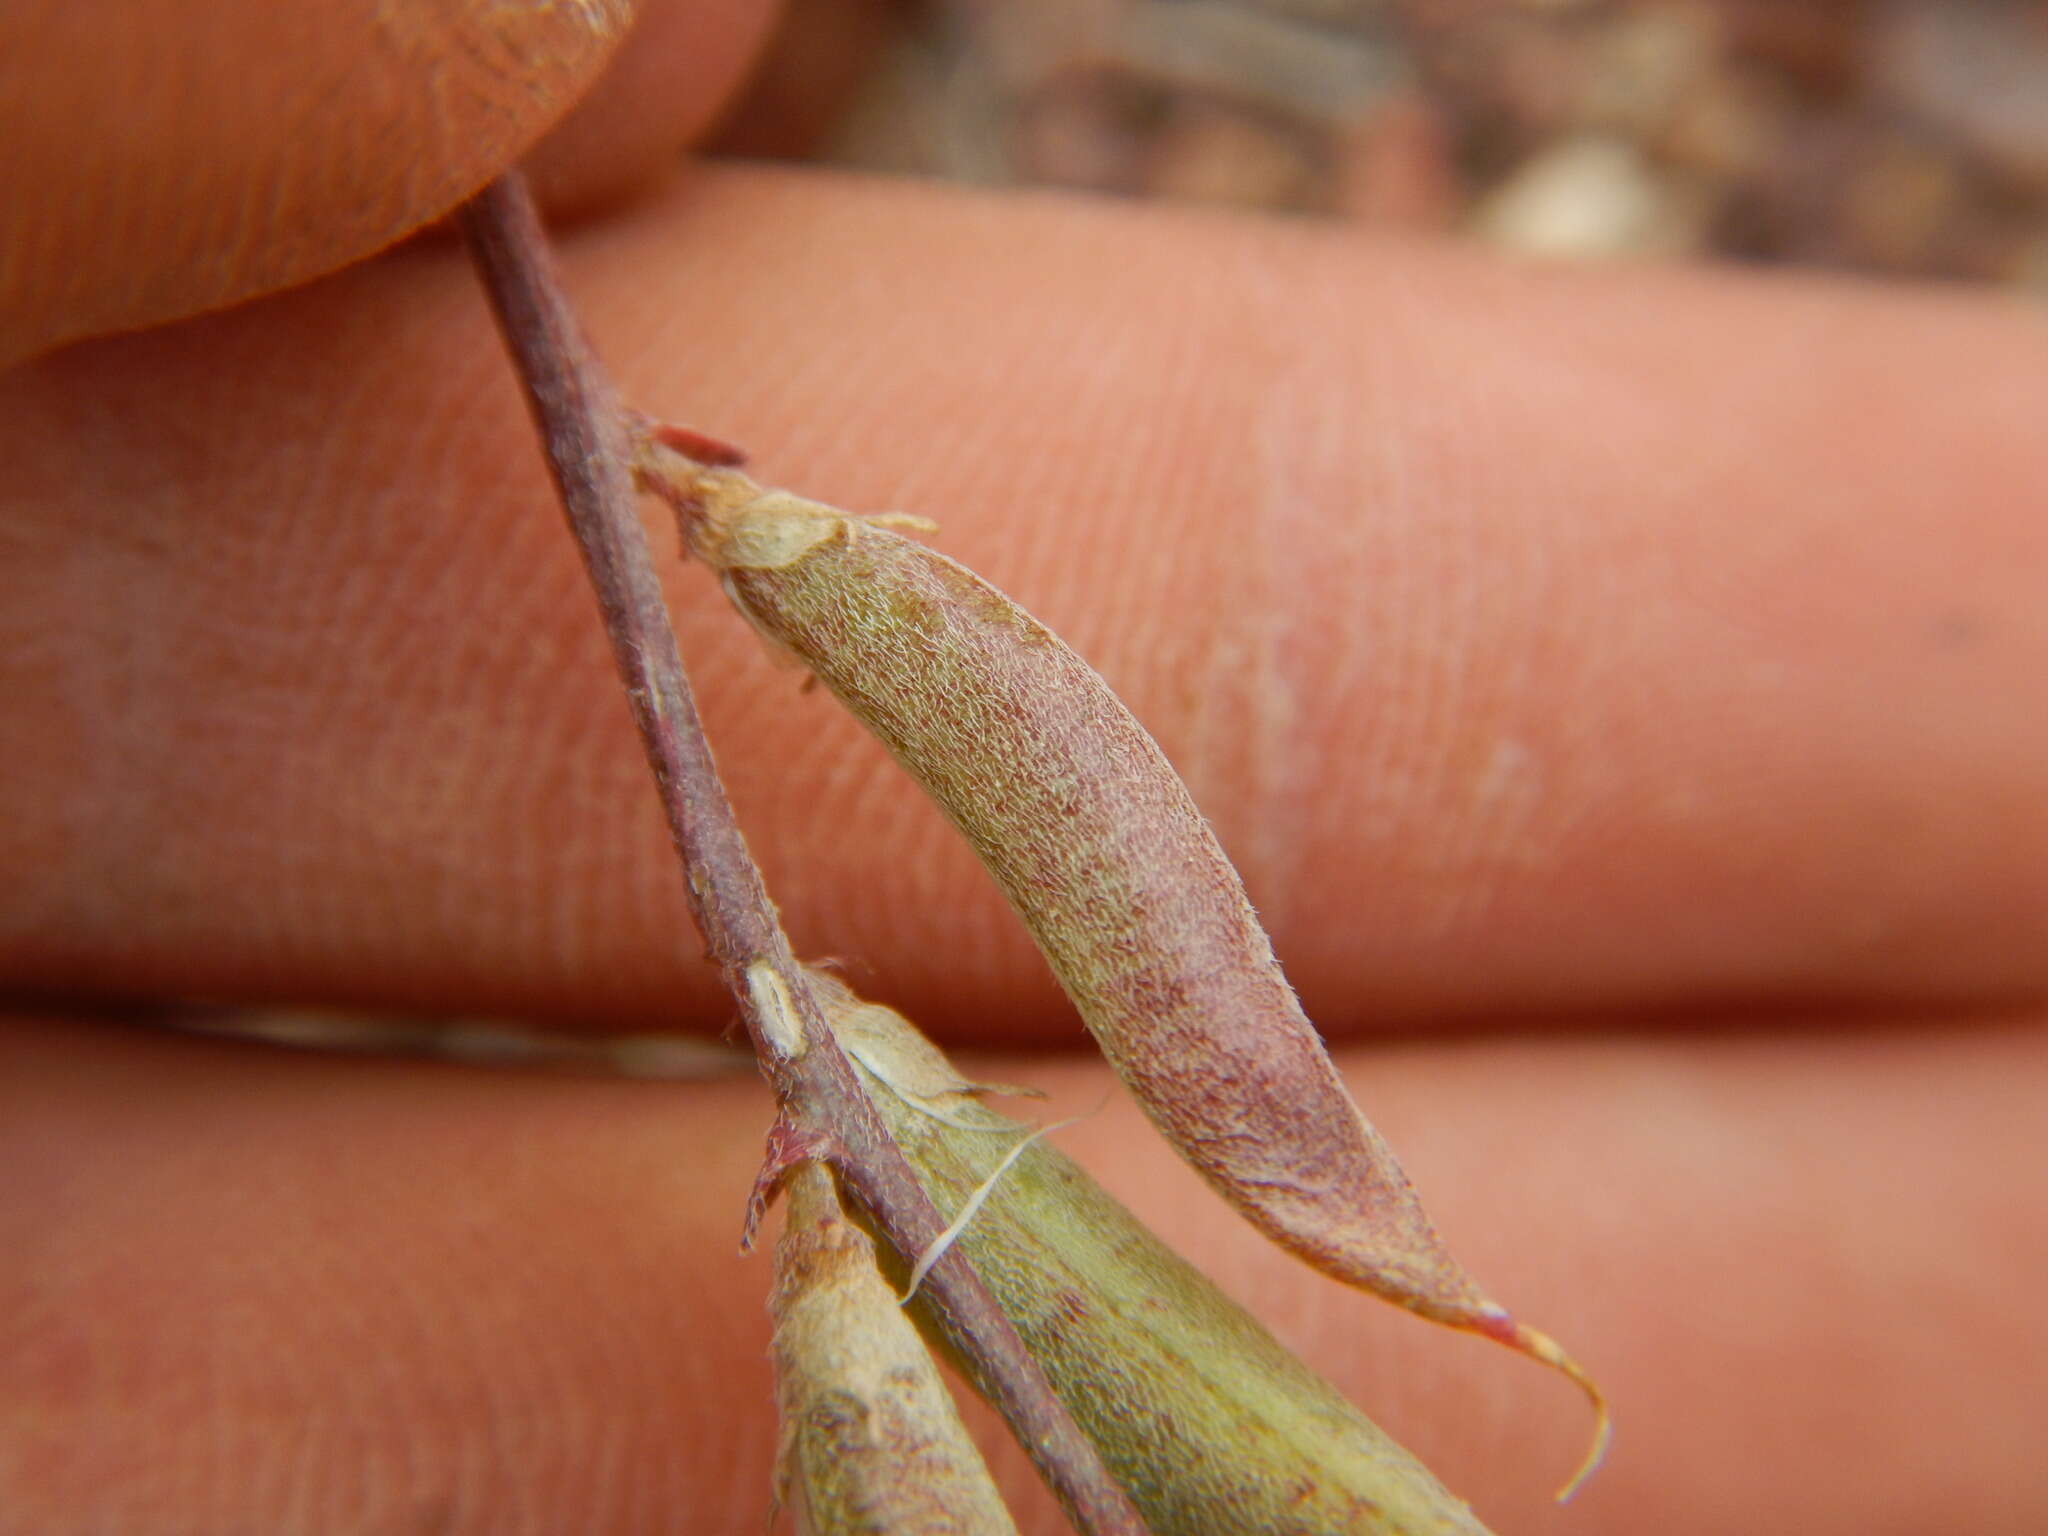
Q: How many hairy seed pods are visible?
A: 3